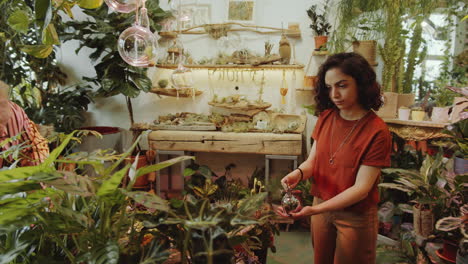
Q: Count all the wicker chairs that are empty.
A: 0